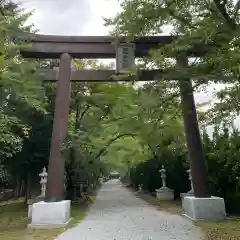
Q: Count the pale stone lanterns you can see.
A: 3